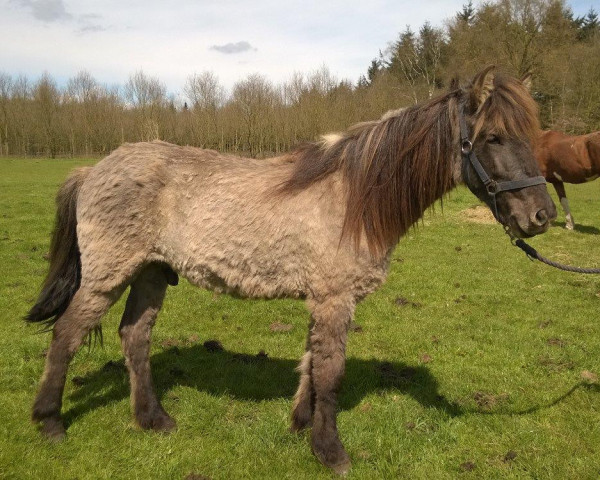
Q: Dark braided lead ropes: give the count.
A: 1